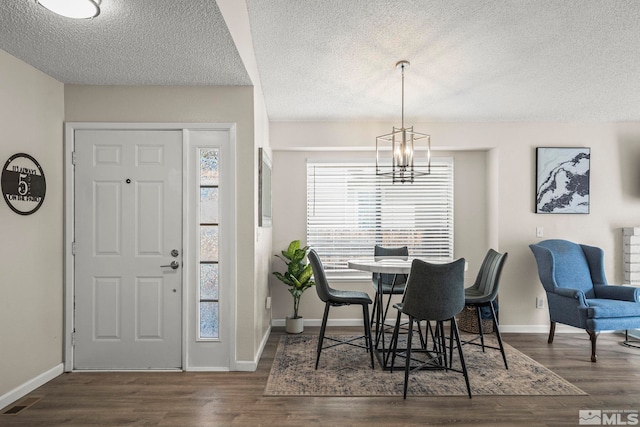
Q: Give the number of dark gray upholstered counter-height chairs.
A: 4